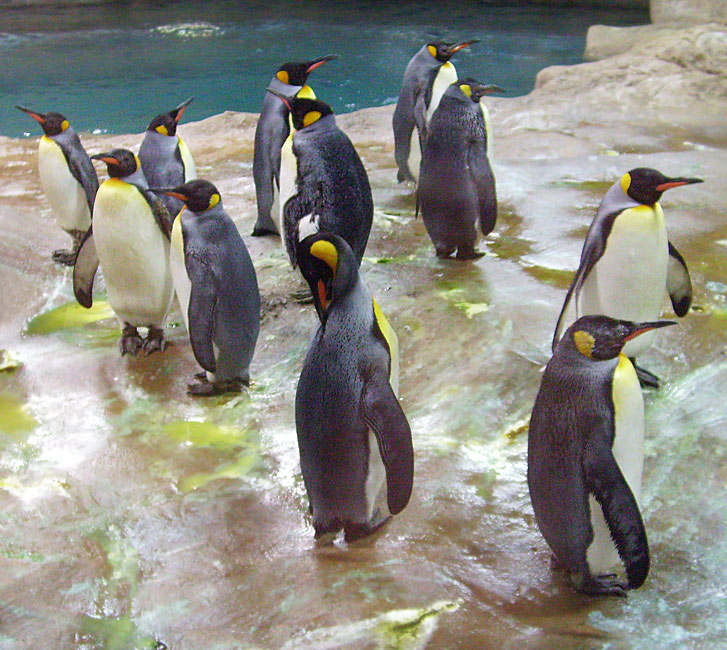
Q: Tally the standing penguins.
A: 11